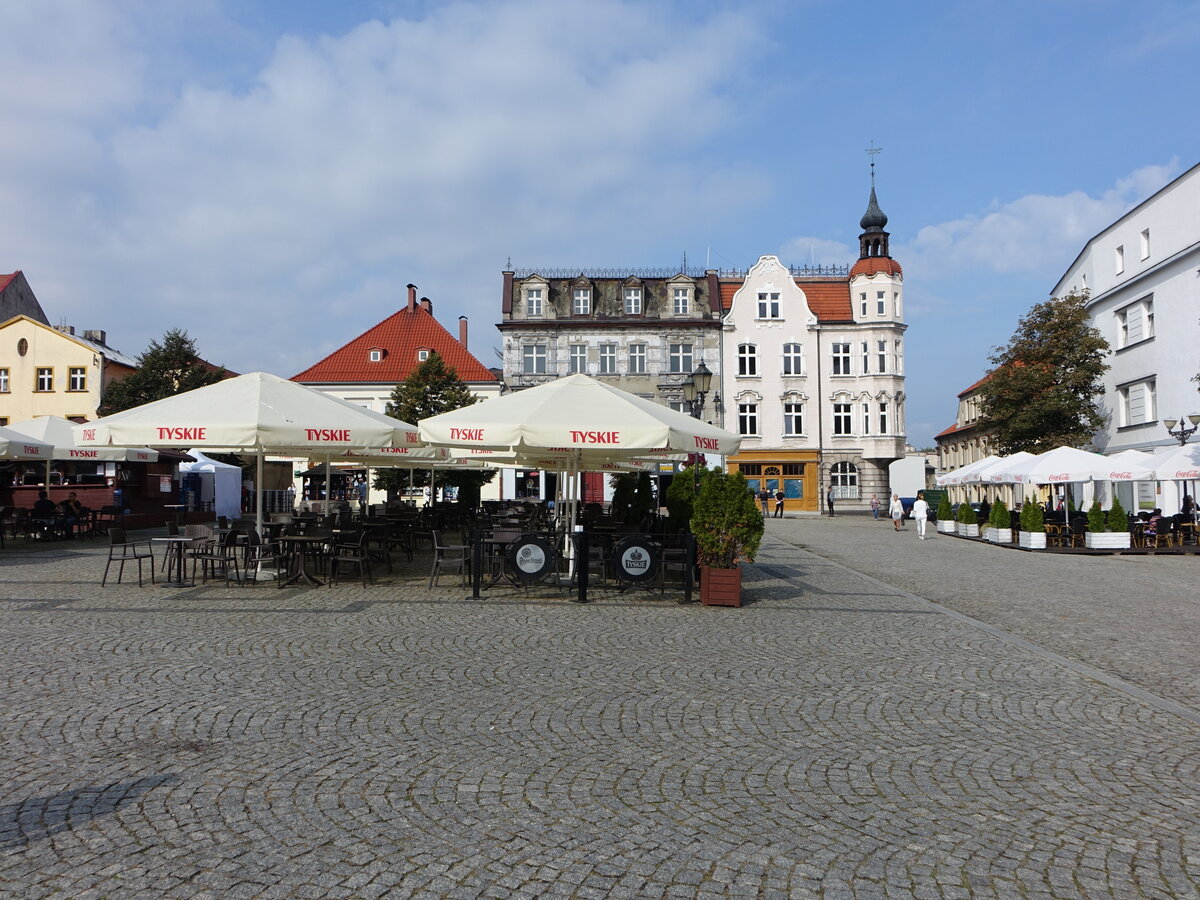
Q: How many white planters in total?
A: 5